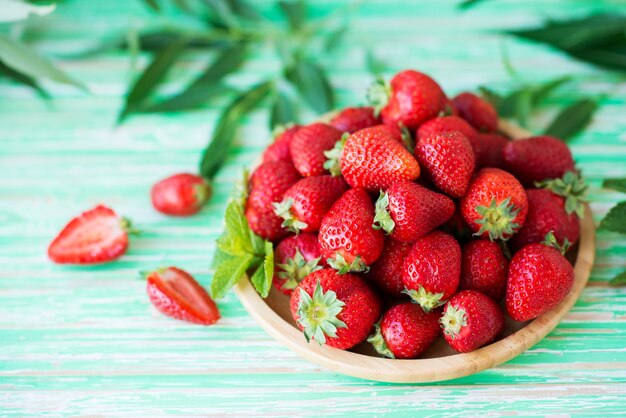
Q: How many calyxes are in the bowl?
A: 13